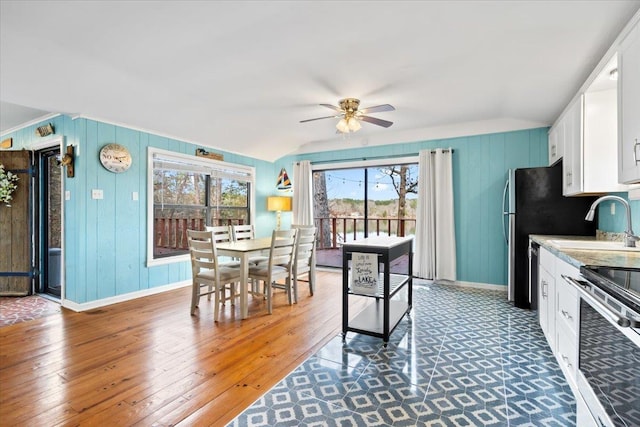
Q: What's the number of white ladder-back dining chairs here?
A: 6